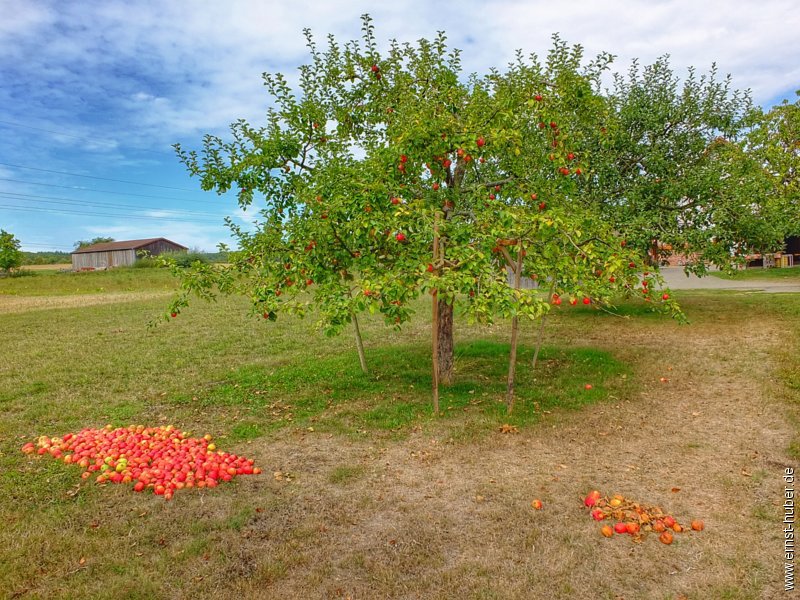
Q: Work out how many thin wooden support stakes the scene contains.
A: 4